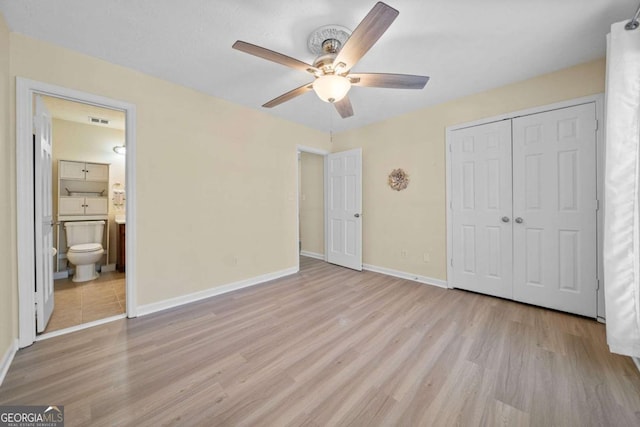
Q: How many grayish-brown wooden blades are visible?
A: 5